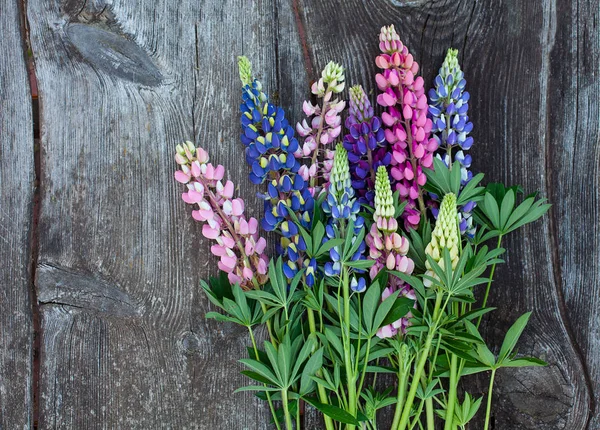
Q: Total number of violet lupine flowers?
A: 1